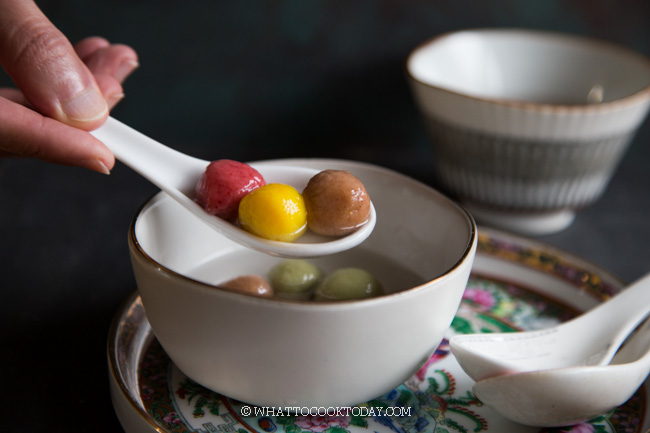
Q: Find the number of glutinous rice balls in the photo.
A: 6